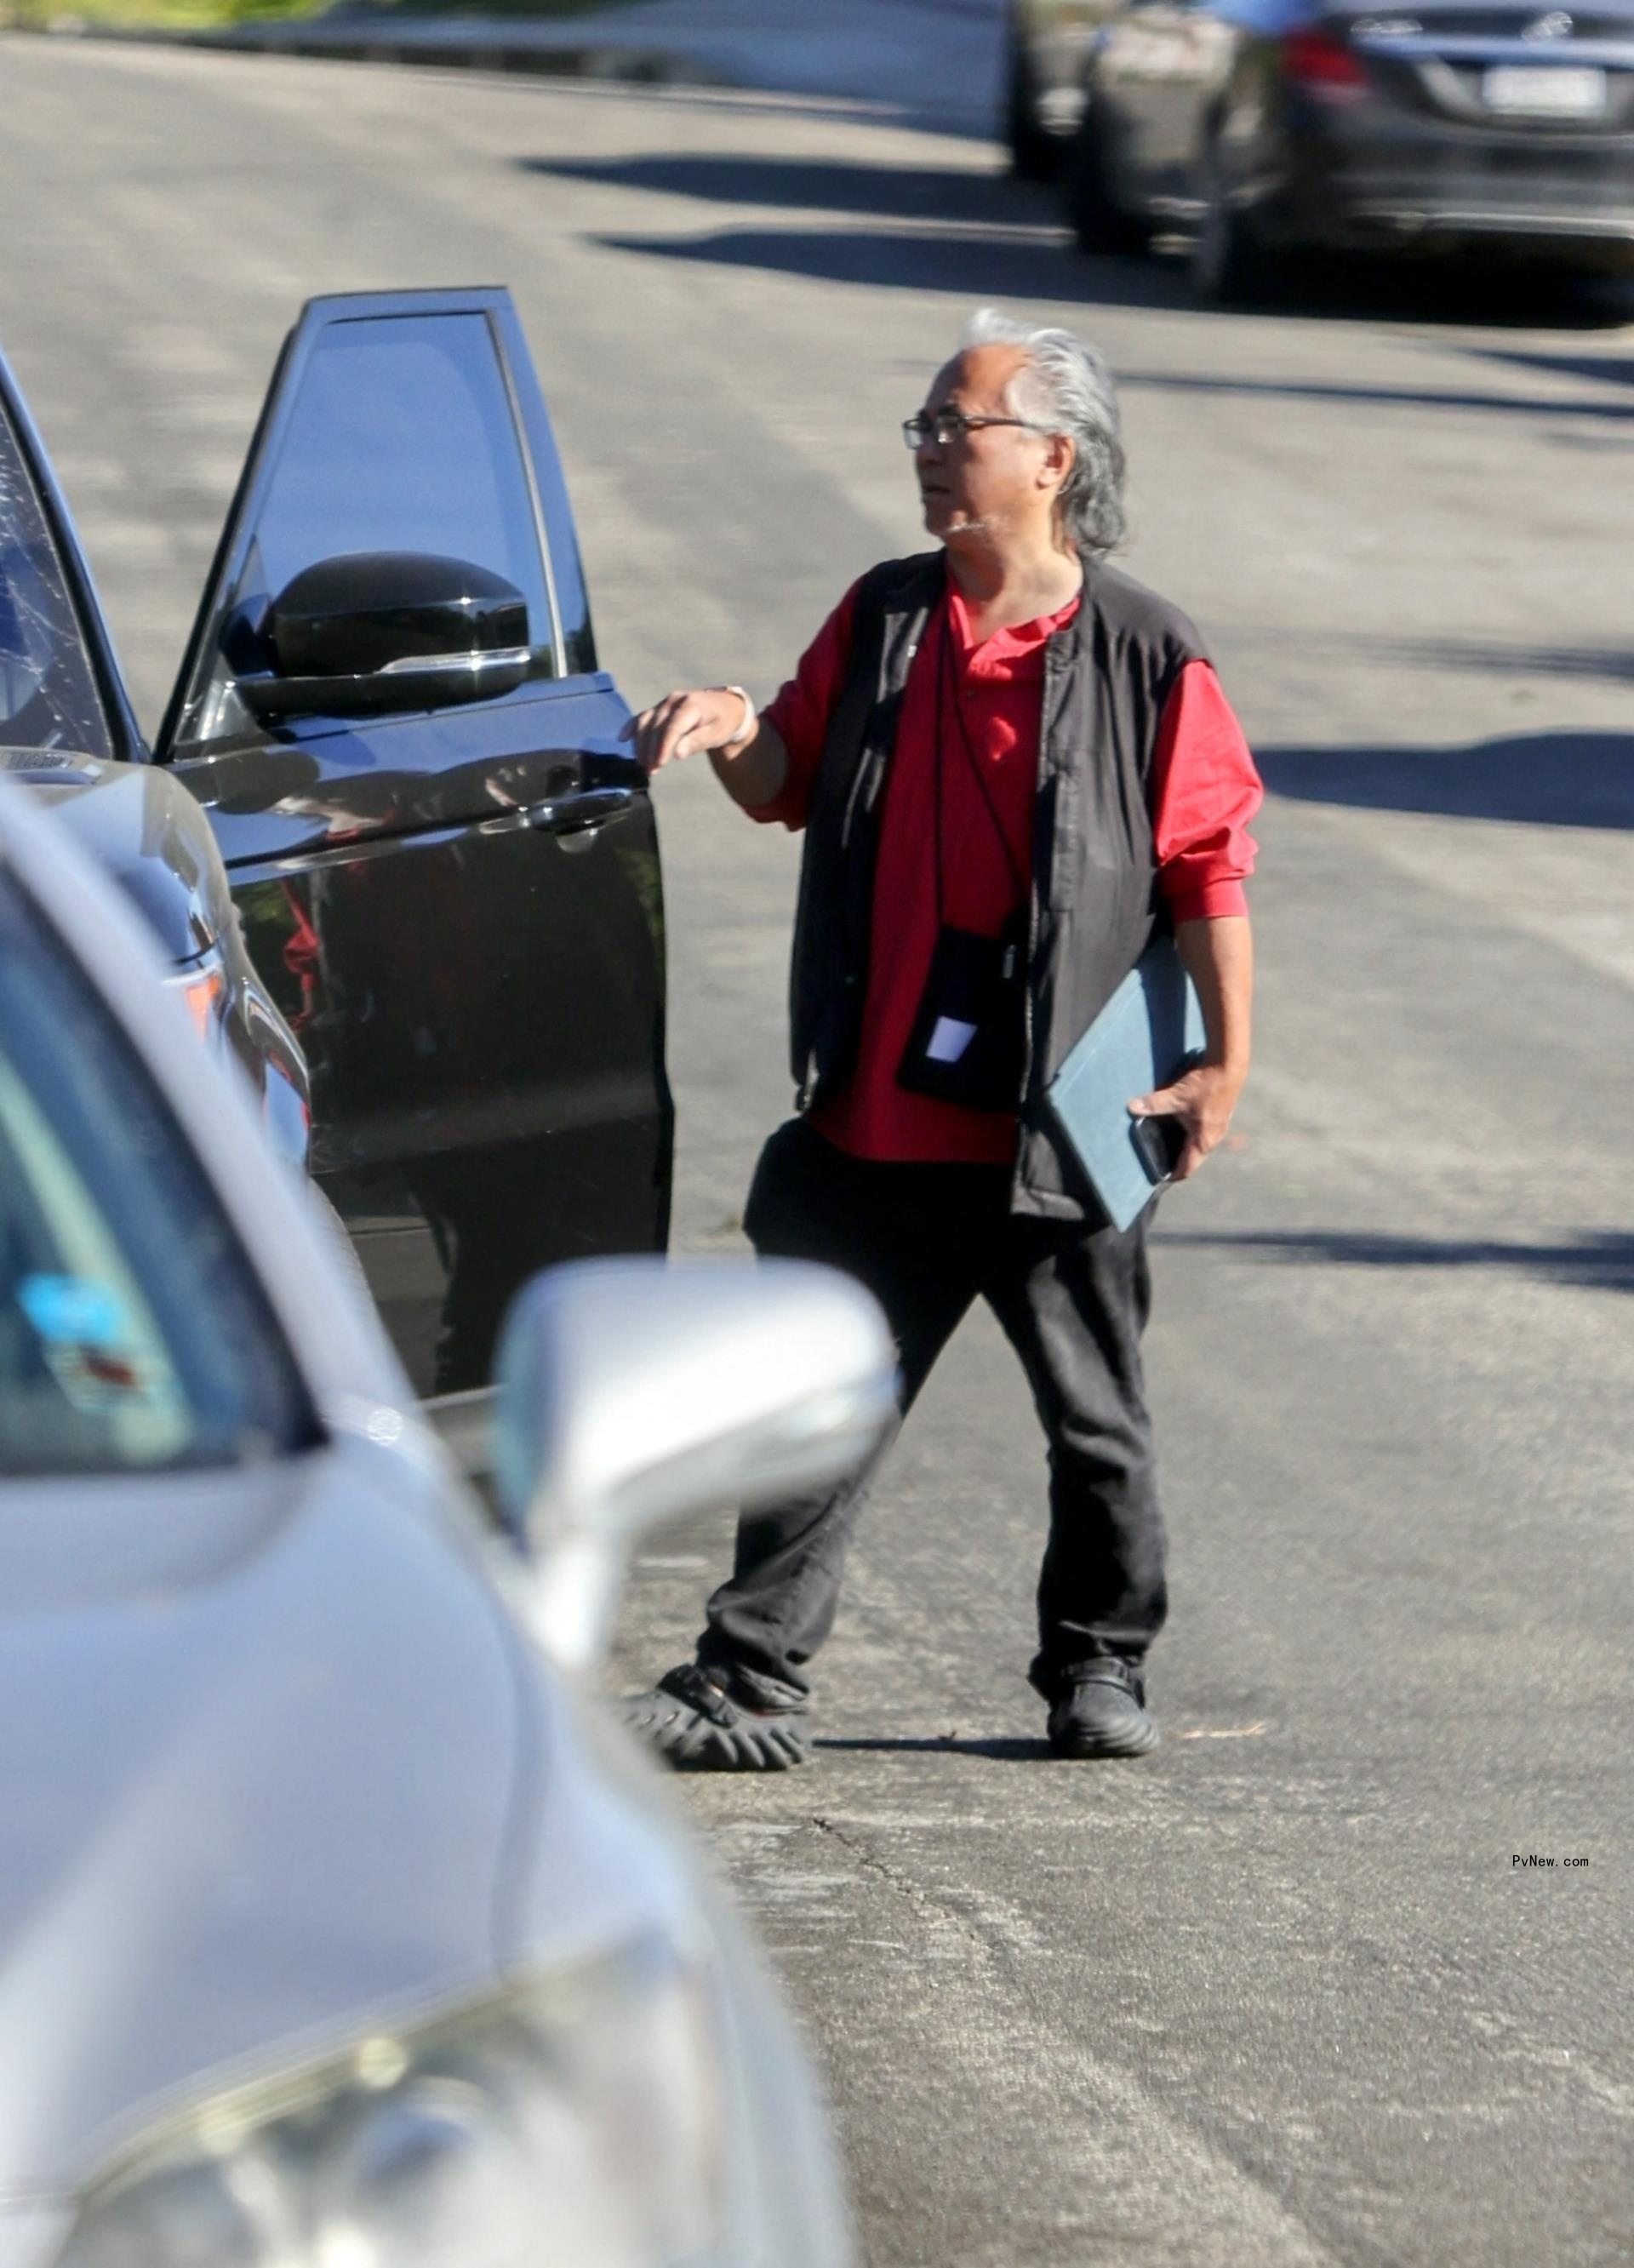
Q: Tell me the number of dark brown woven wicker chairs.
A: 0